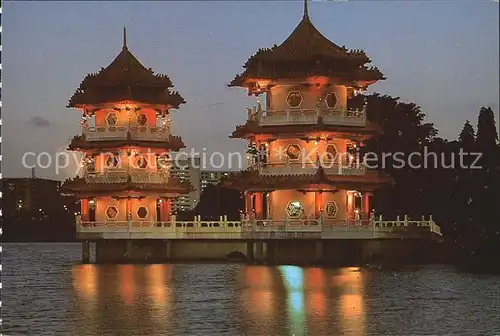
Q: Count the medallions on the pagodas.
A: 12